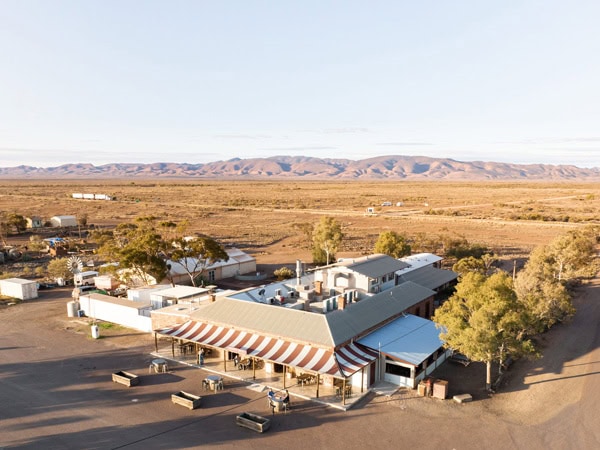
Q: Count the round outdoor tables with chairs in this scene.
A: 3